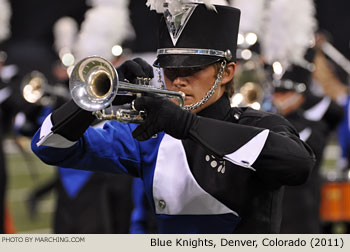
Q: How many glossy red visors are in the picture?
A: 0